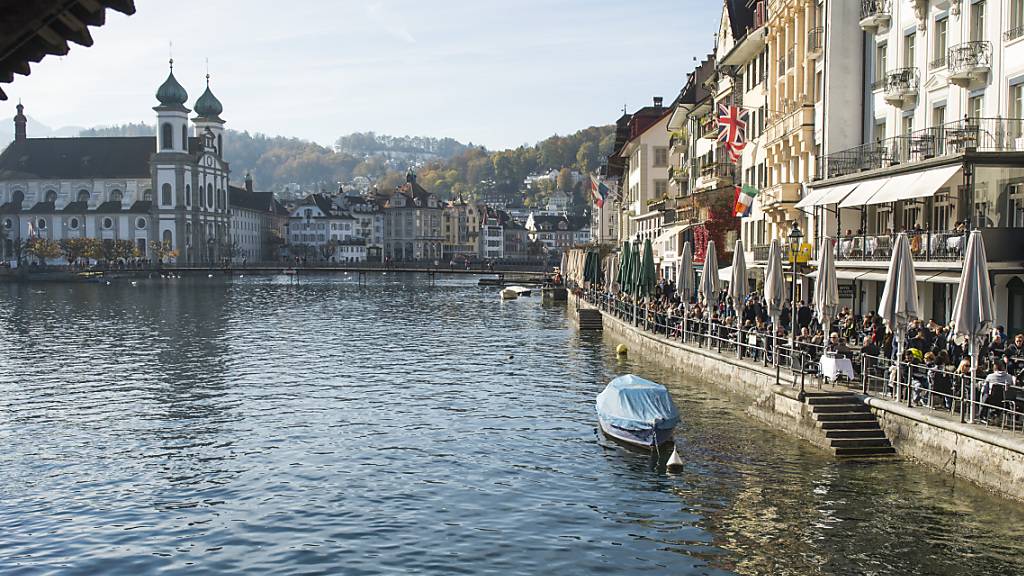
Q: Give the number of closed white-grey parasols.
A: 7